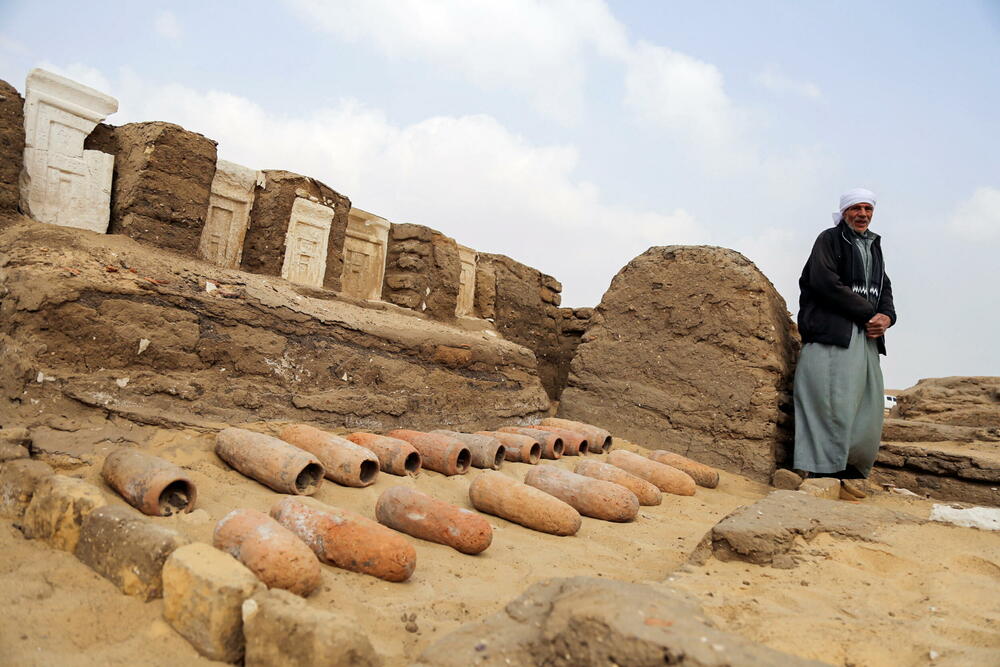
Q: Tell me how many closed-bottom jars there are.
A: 8